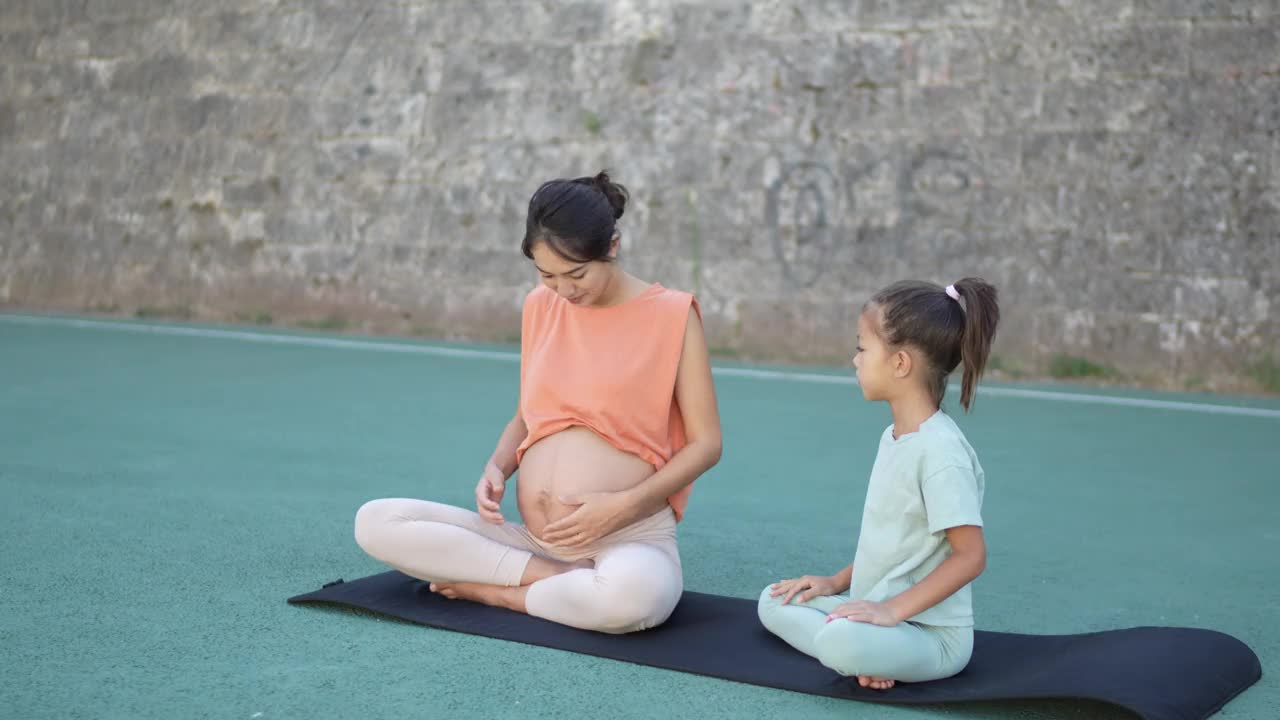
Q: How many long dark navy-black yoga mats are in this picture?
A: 1